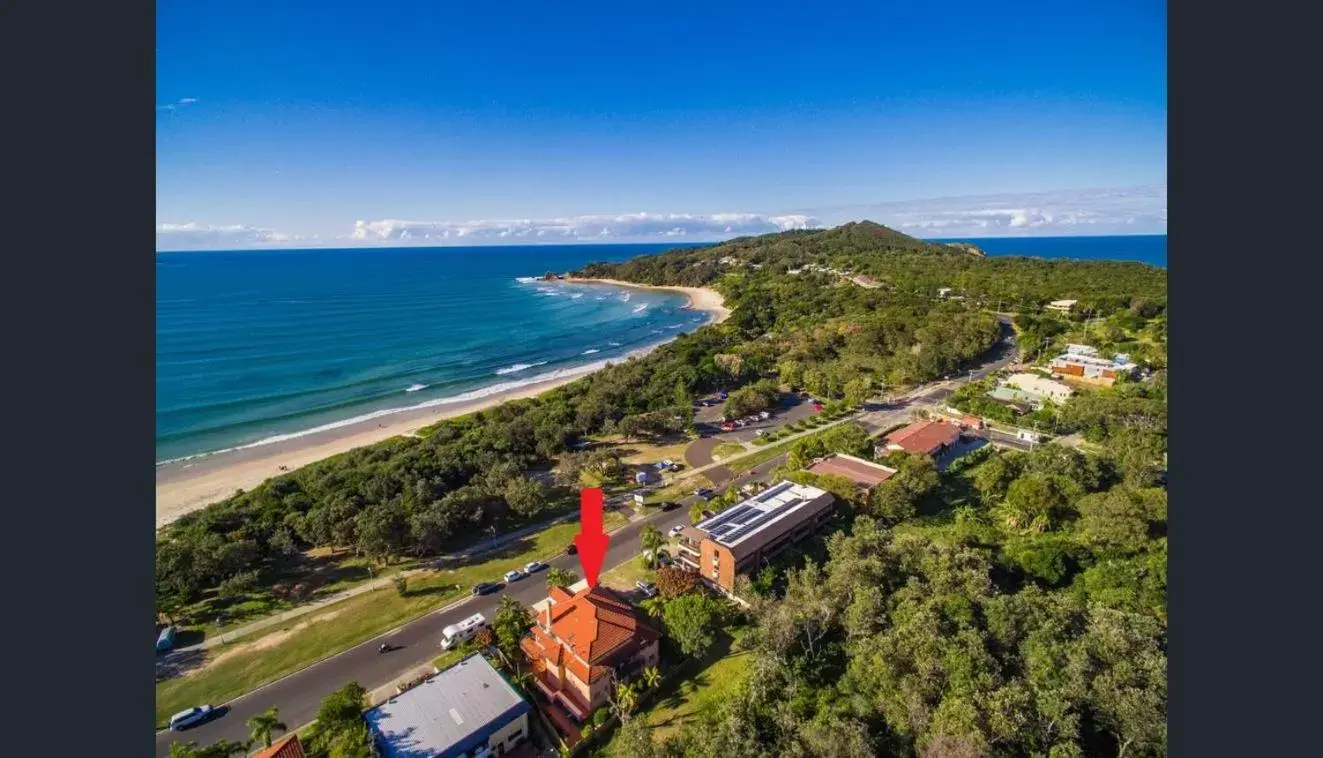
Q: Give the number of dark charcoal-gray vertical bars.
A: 2